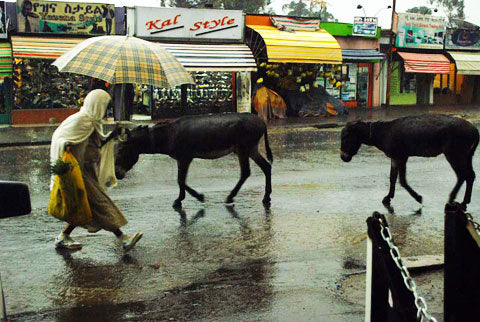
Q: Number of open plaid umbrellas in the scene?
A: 1